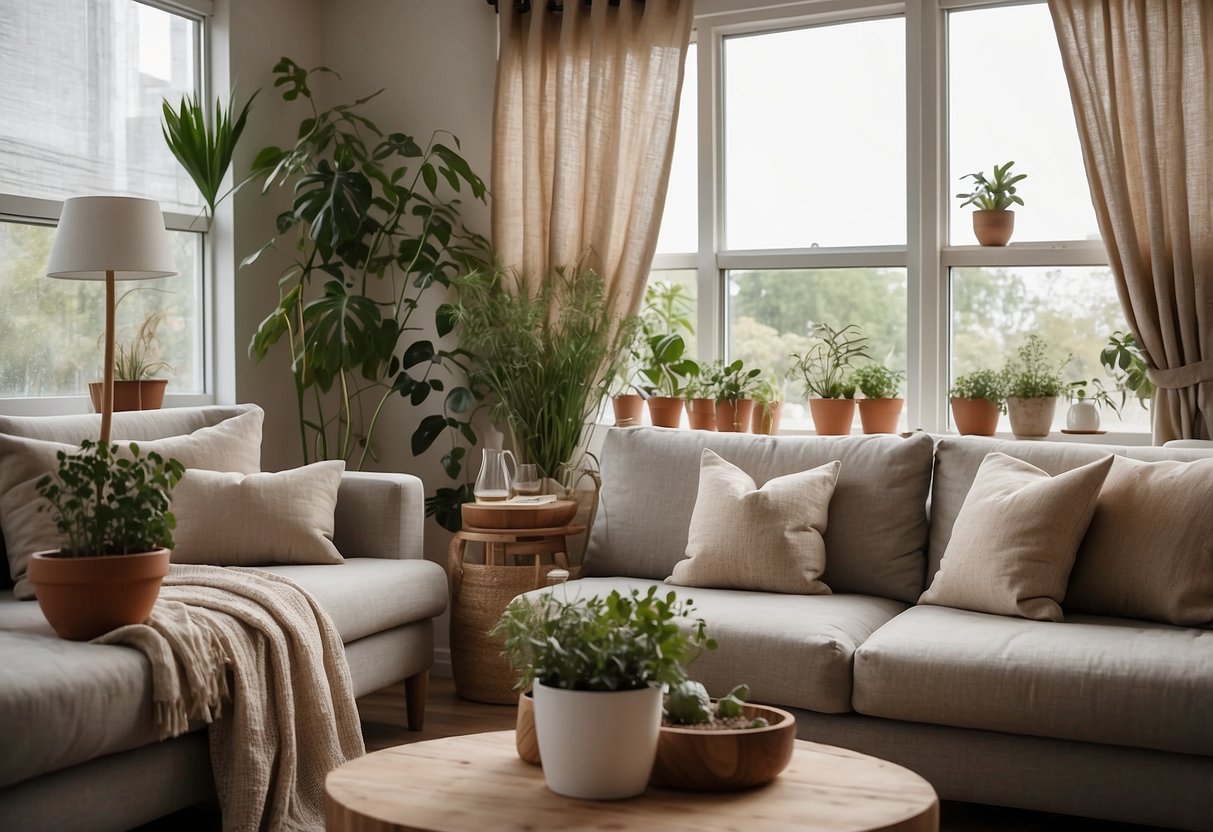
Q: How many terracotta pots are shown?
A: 11